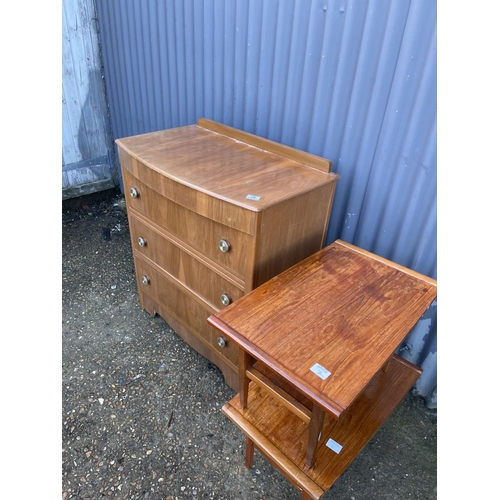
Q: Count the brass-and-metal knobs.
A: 6